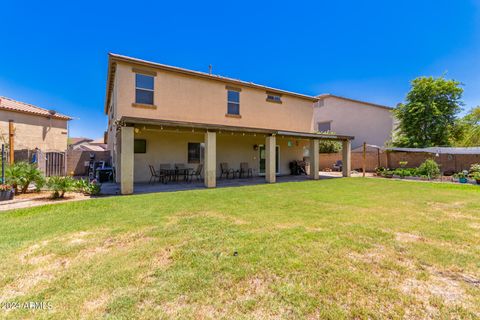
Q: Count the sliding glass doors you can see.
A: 1